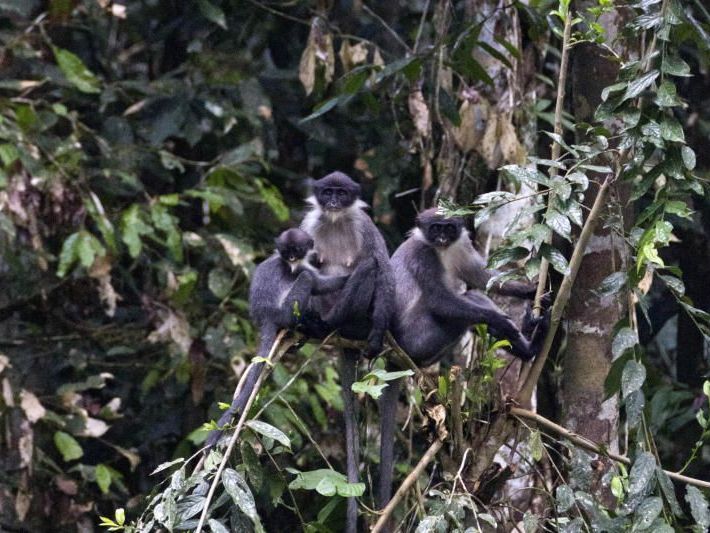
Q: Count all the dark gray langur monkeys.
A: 3